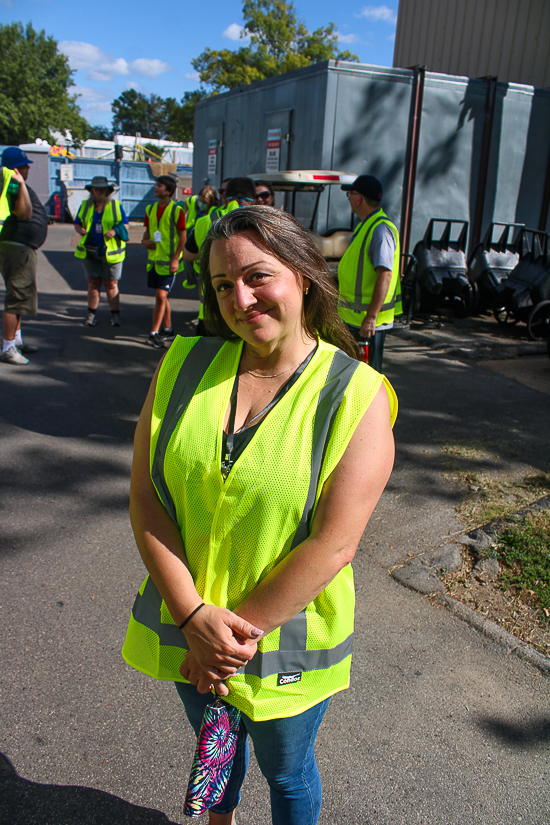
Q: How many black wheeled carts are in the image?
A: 3